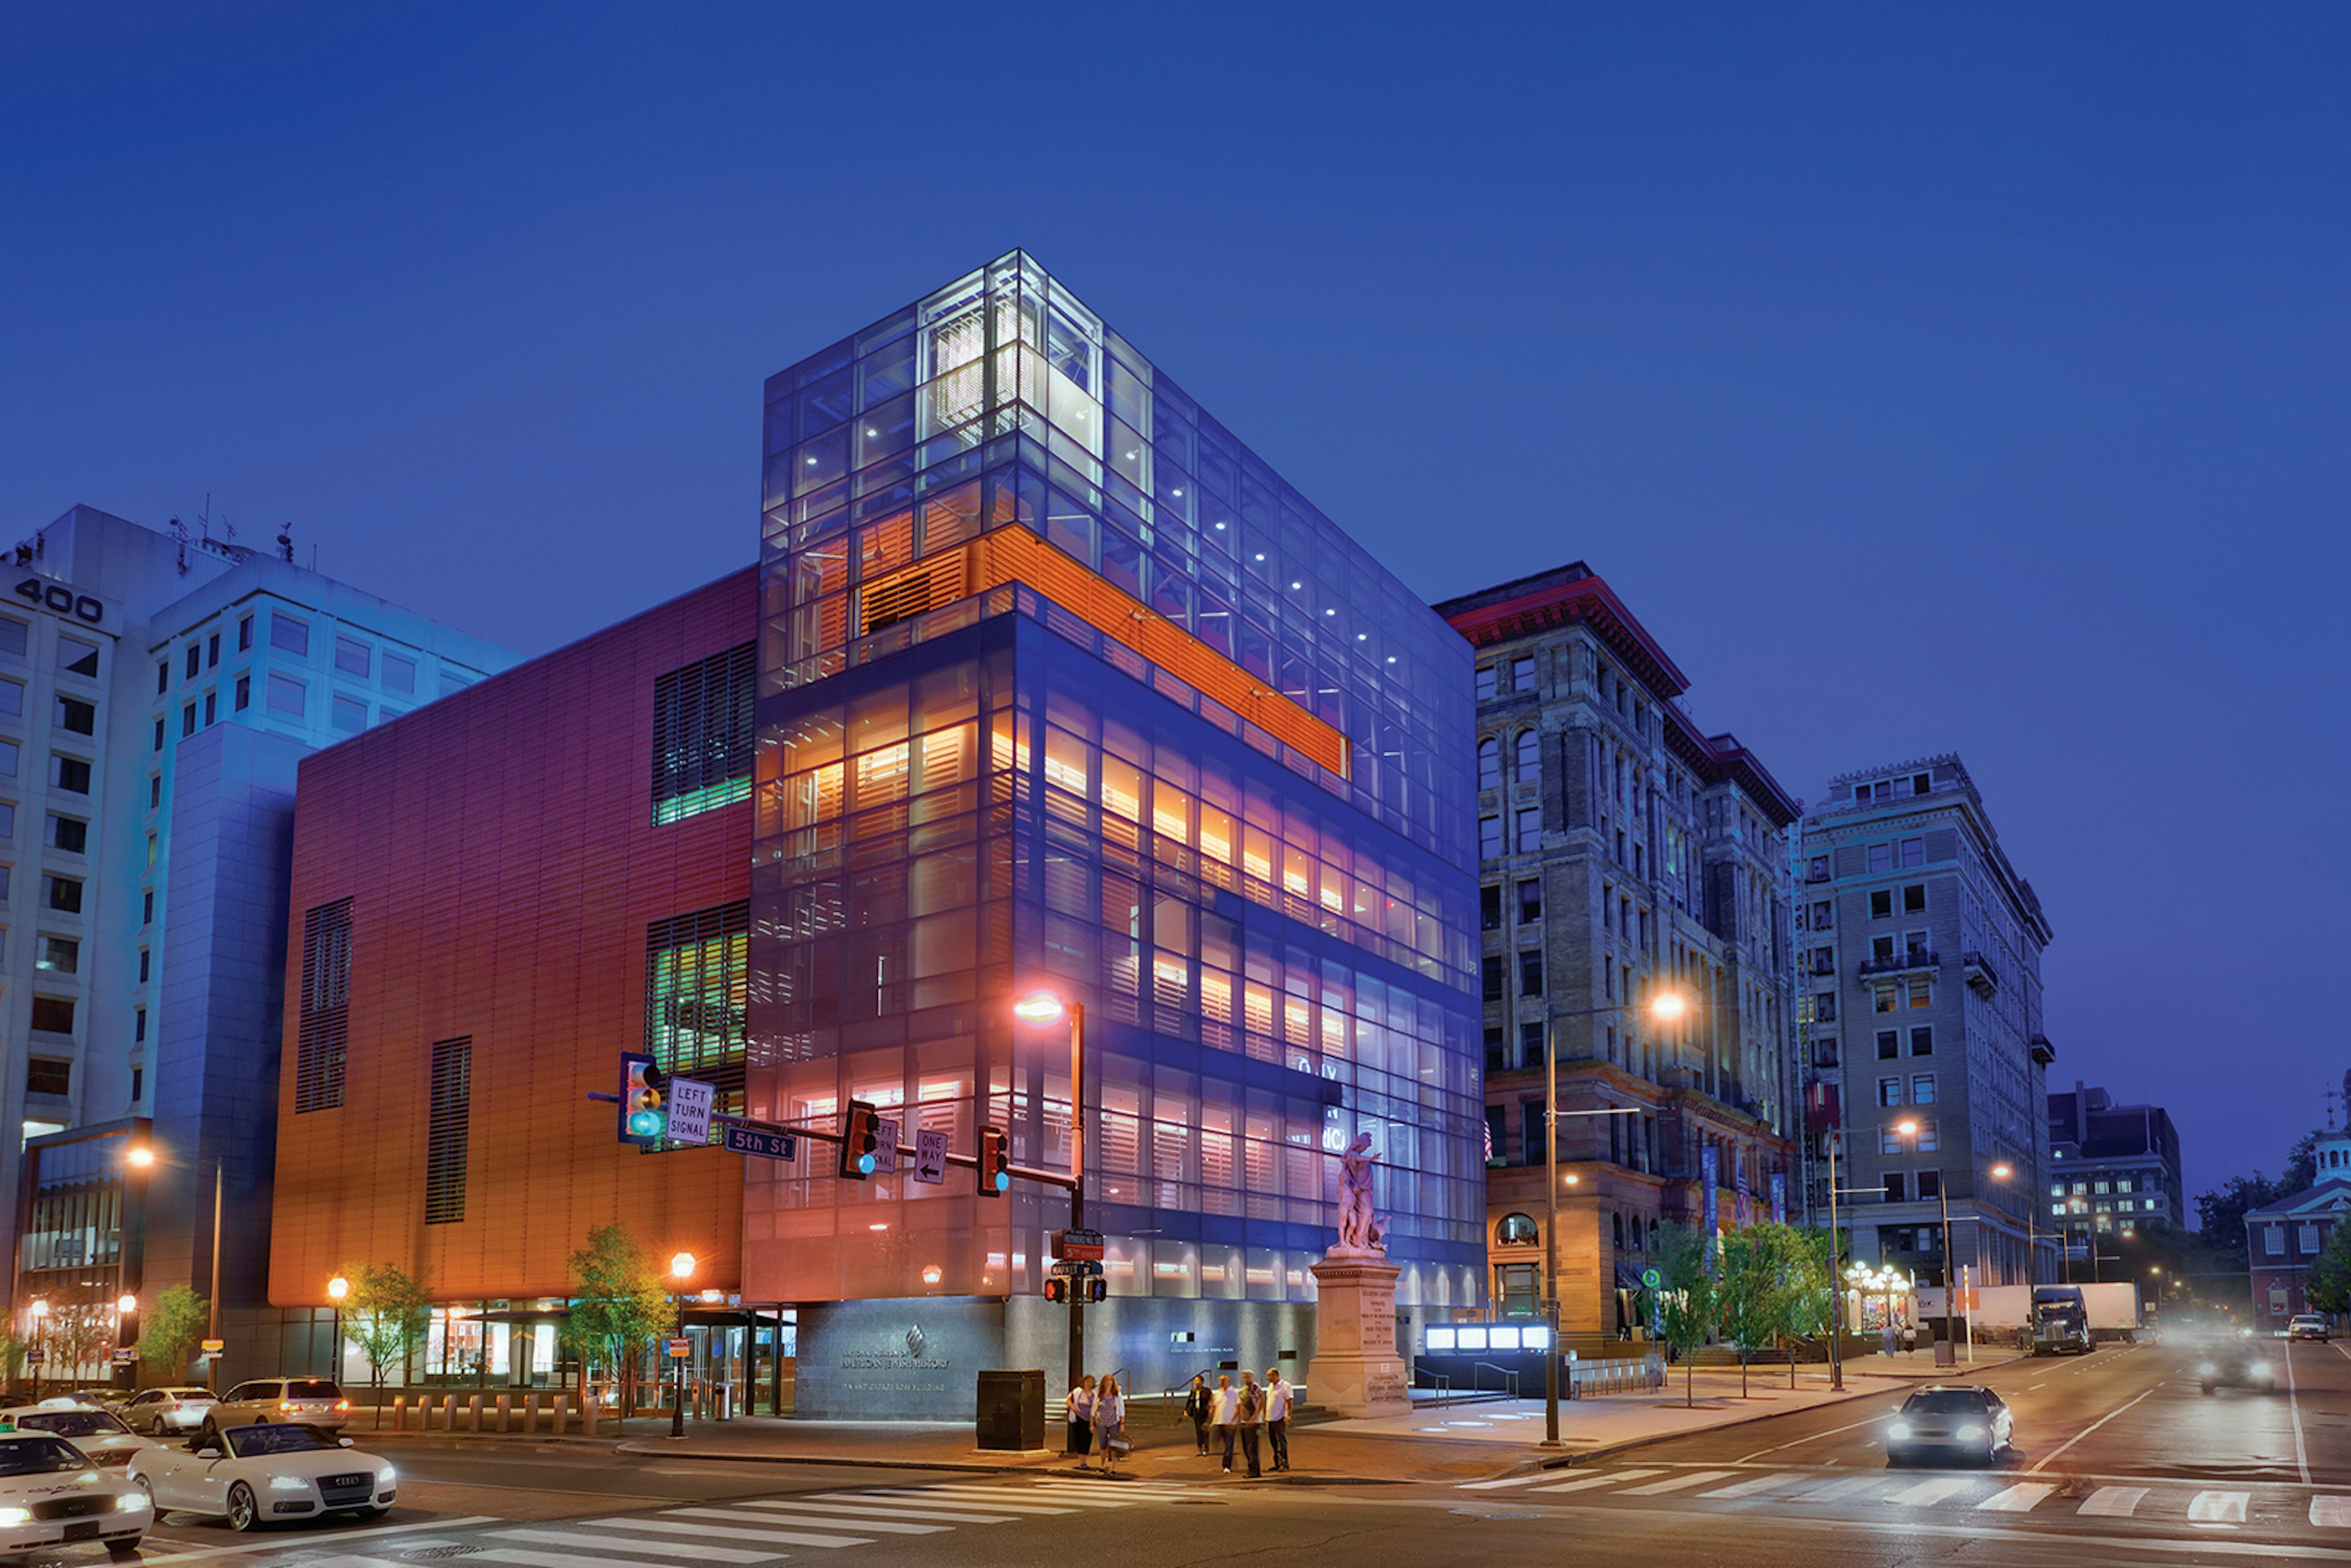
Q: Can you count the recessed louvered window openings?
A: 4